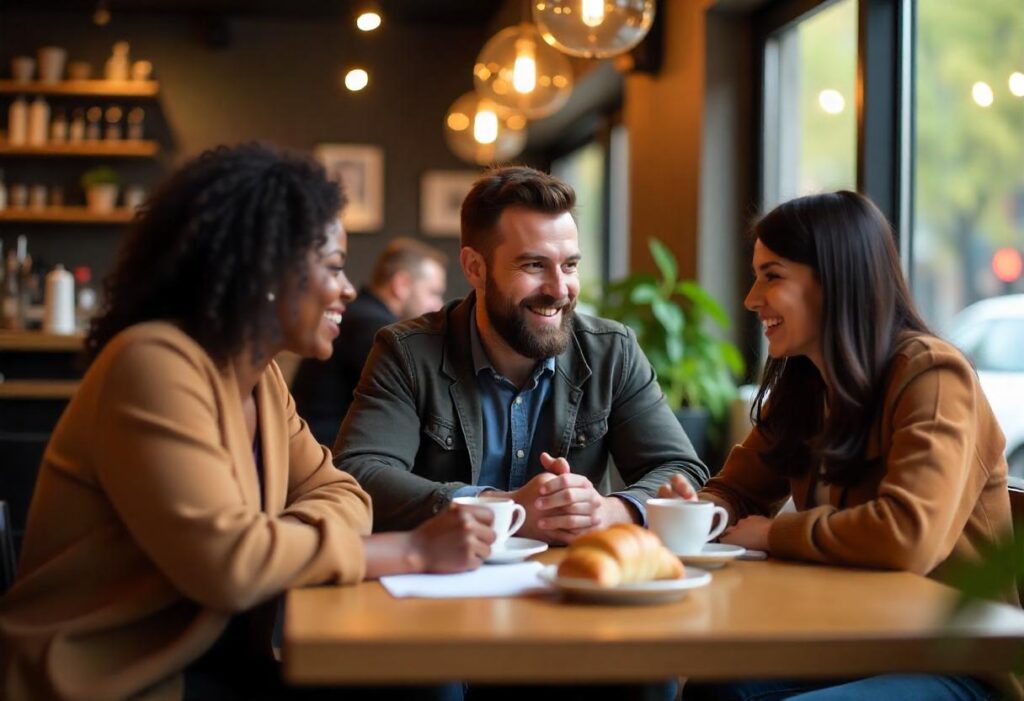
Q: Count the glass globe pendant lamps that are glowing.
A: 3